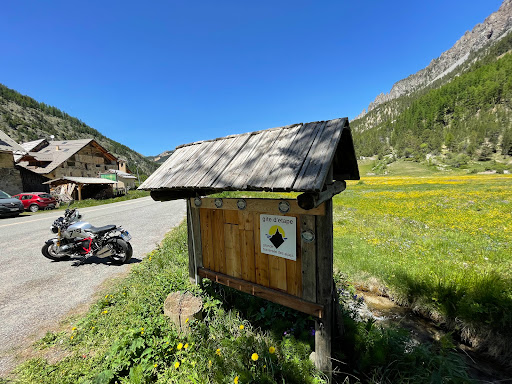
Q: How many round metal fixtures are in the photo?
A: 5